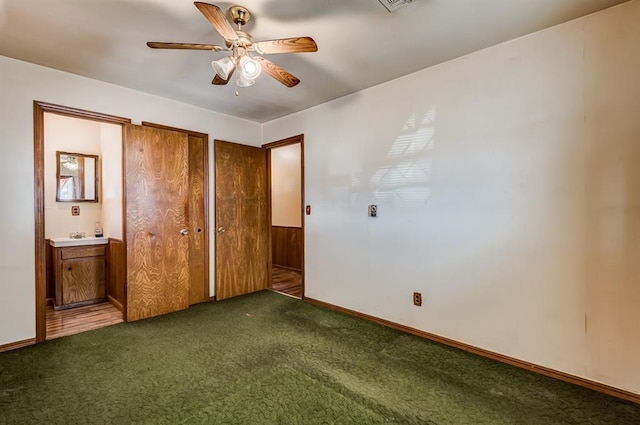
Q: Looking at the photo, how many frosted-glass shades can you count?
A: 3